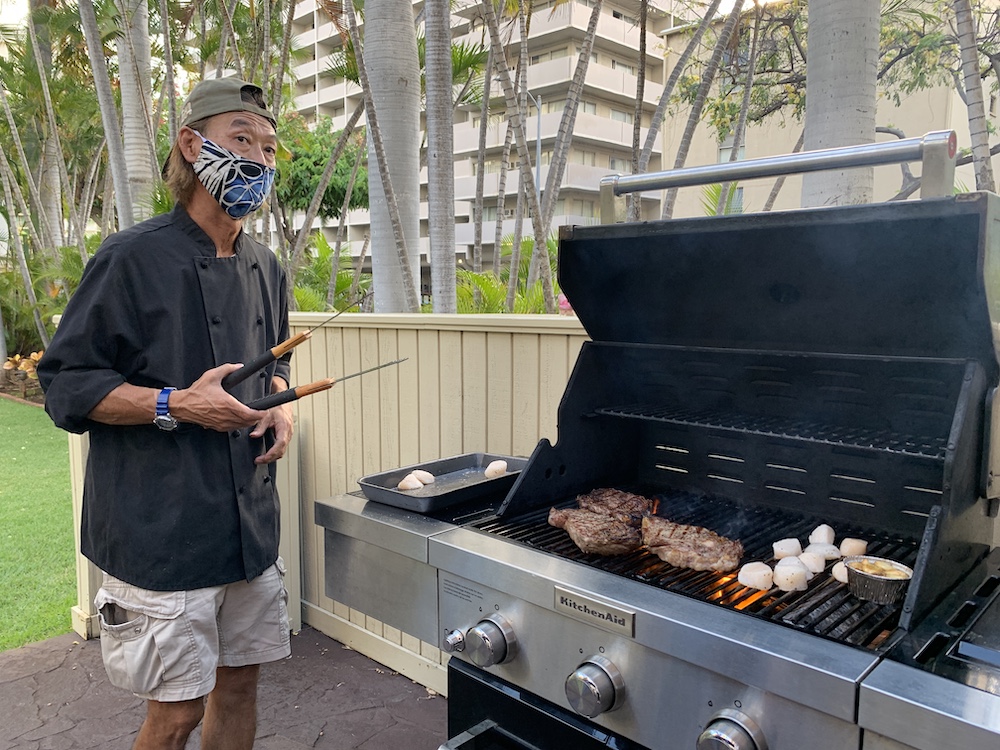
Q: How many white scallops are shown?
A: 12